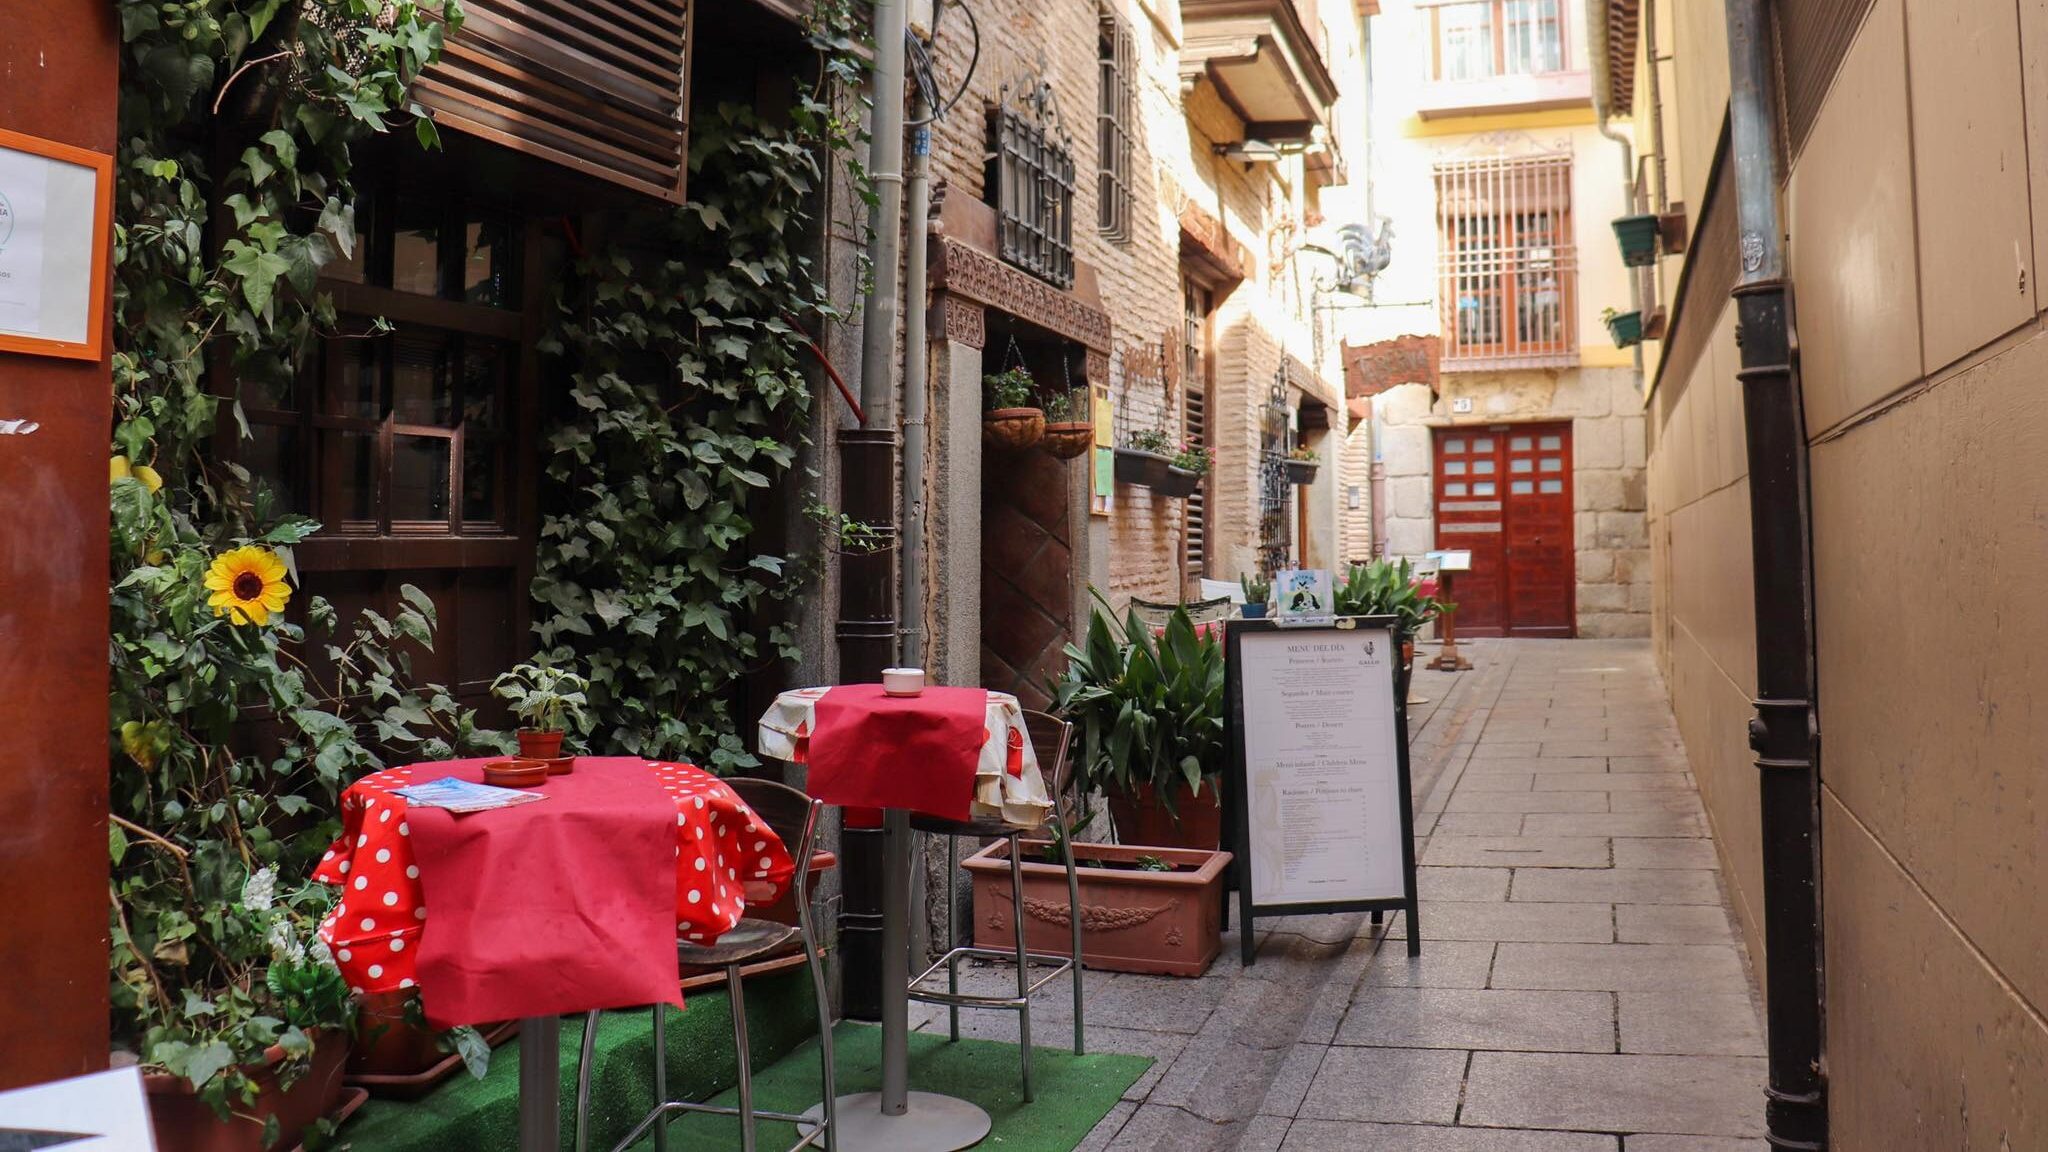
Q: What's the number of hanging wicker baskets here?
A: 2